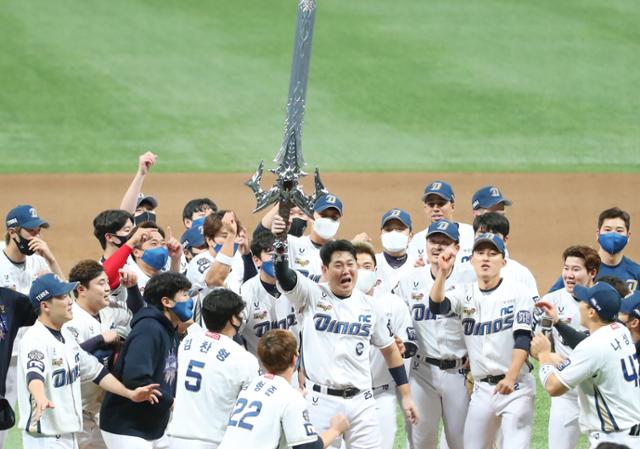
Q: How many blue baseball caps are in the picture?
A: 12